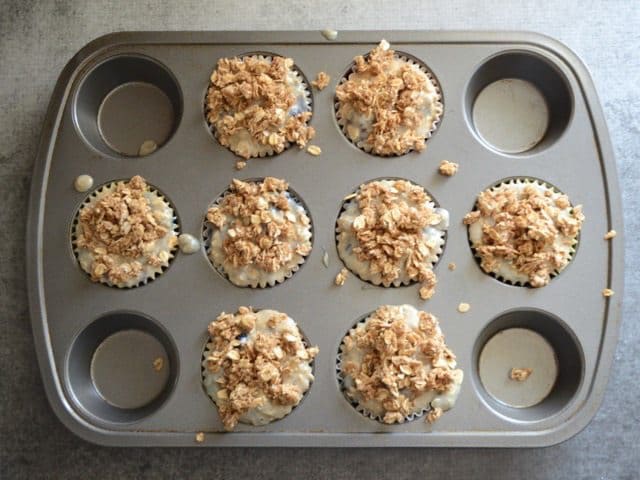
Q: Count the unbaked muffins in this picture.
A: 8